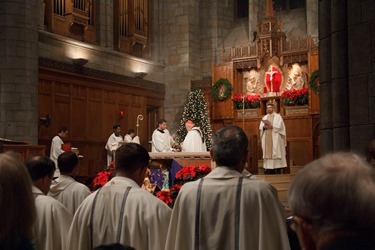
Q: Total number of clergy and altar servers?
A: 10